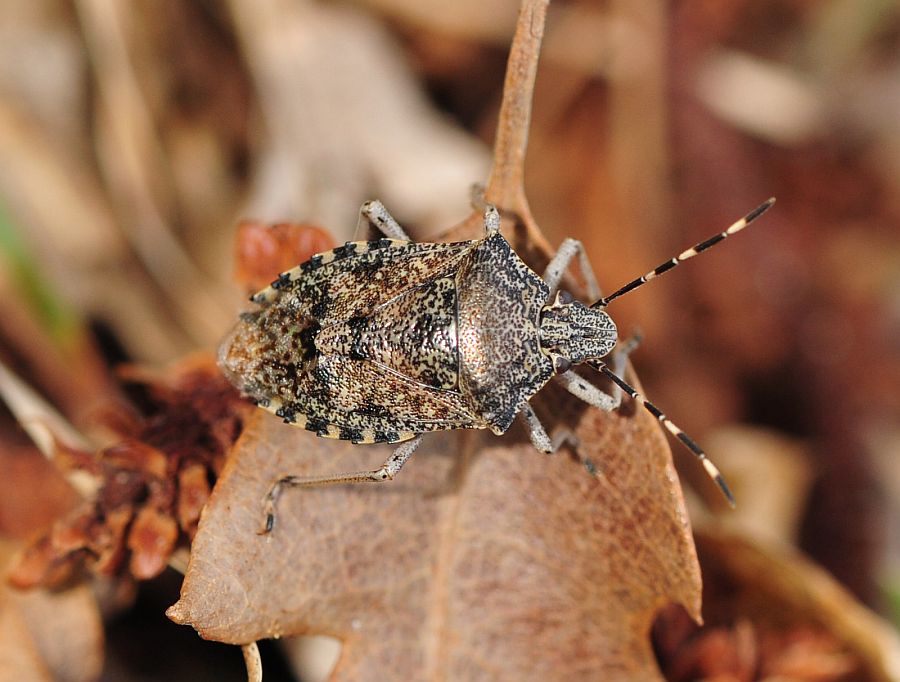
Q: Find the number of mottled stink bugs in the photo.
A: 1